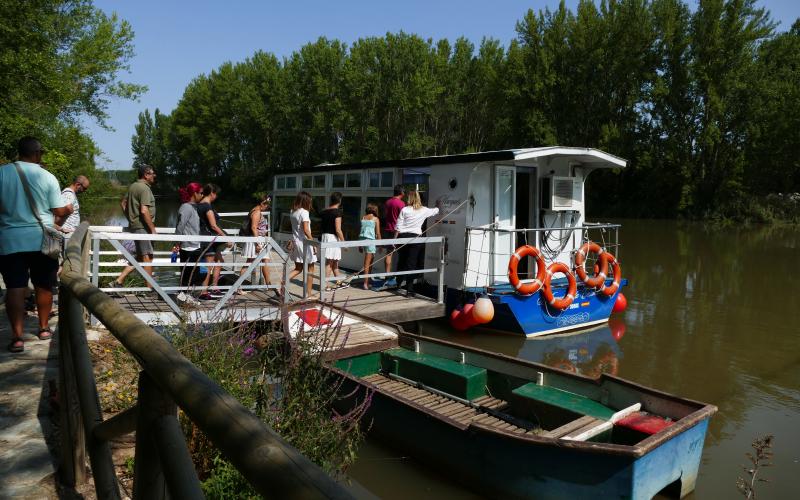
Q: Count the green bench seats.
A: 2